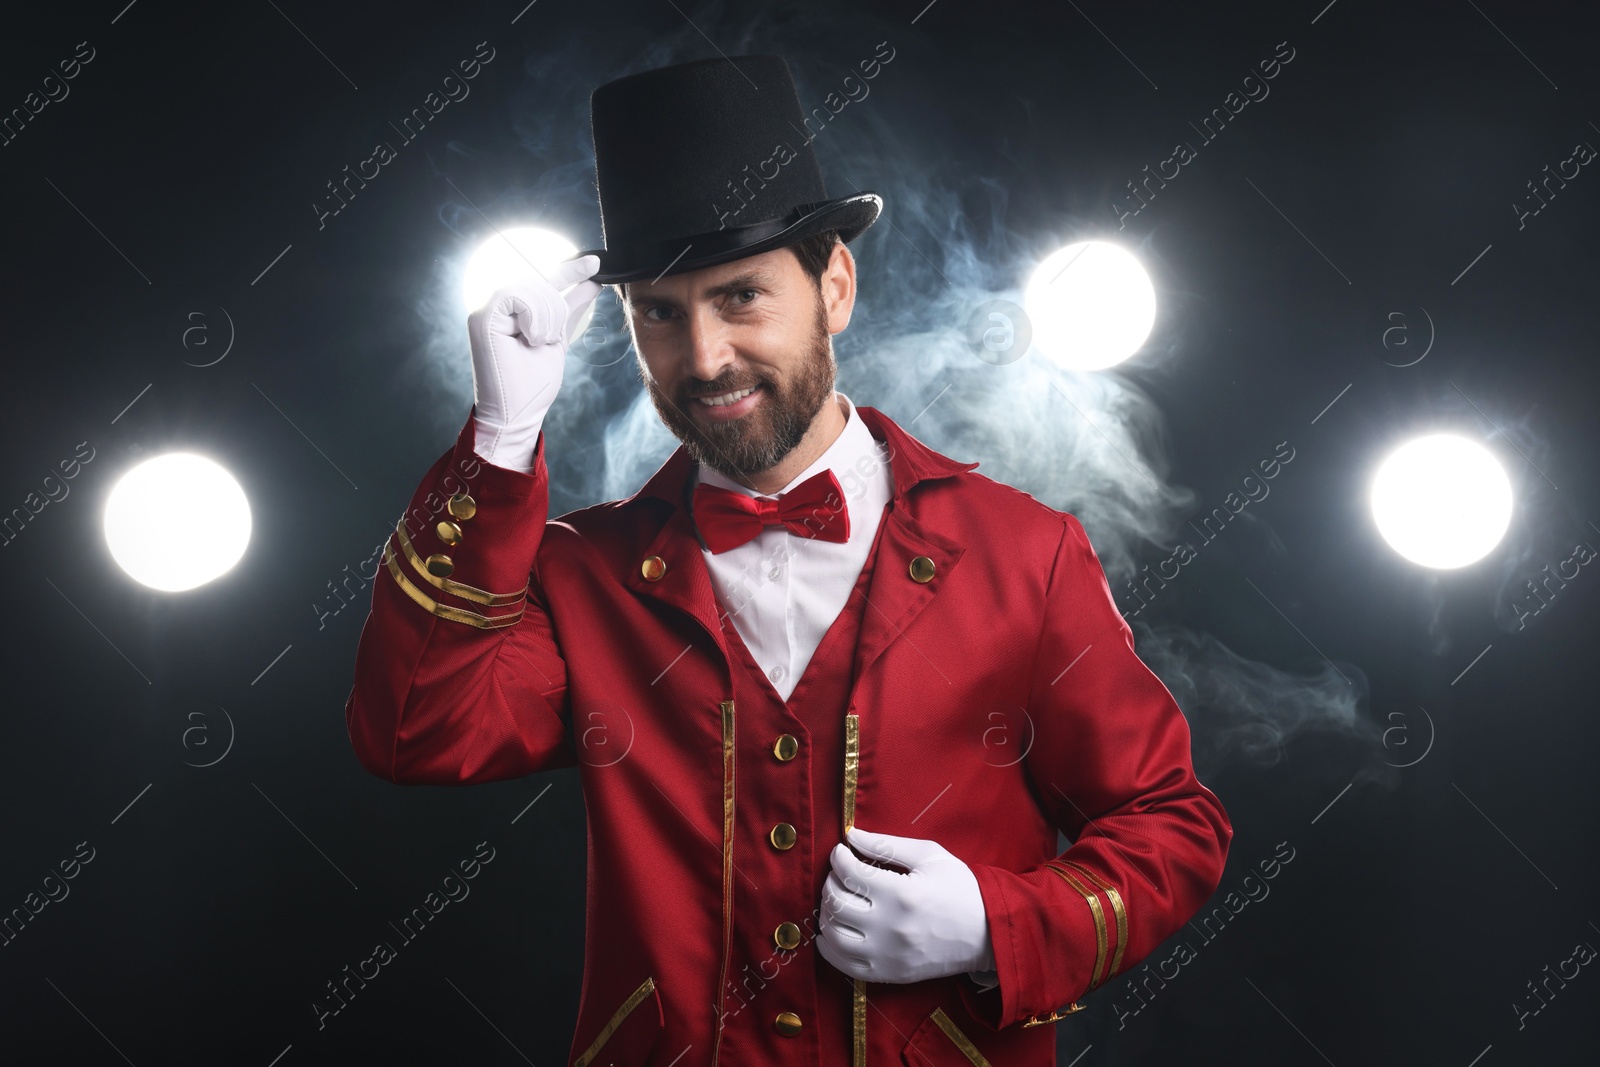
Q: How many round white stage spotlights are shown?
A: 4